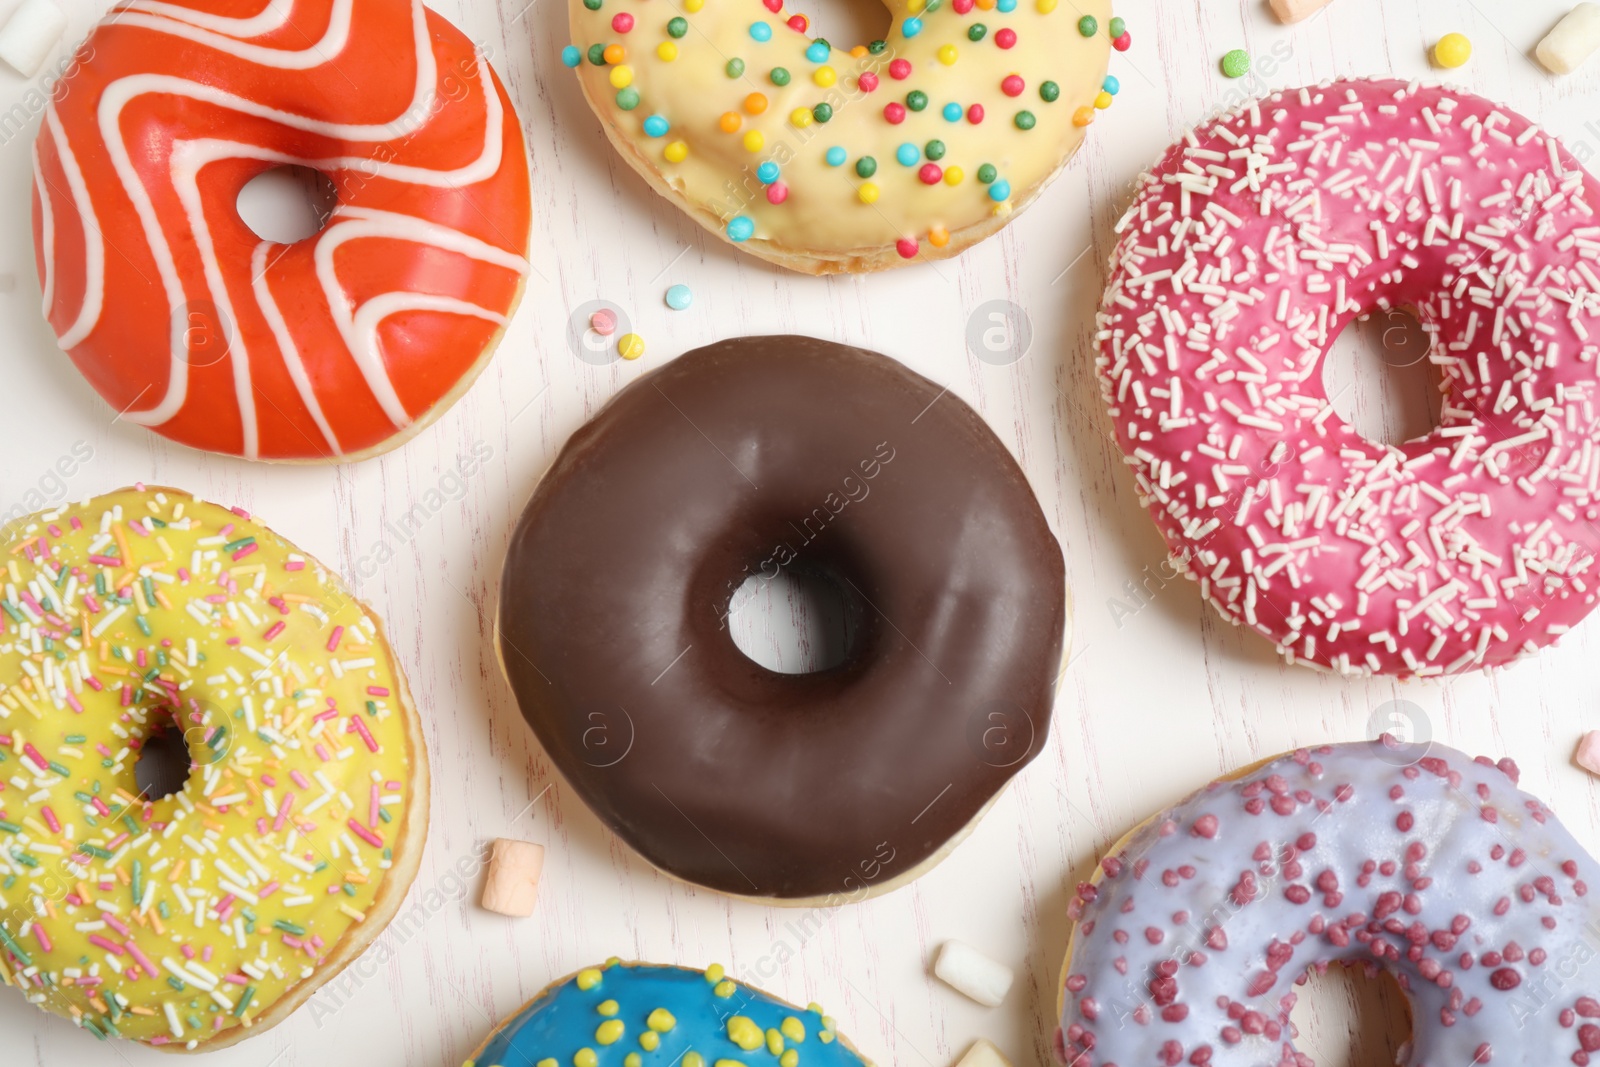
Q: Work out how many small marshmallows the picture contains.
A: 7